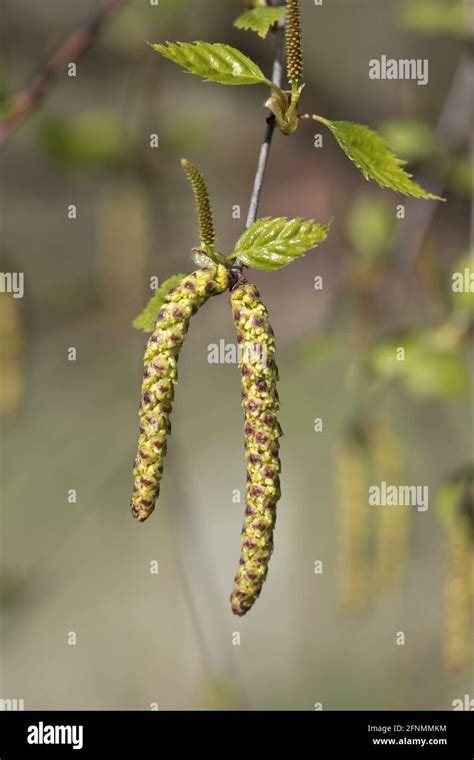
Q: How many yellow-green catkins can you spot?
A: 2